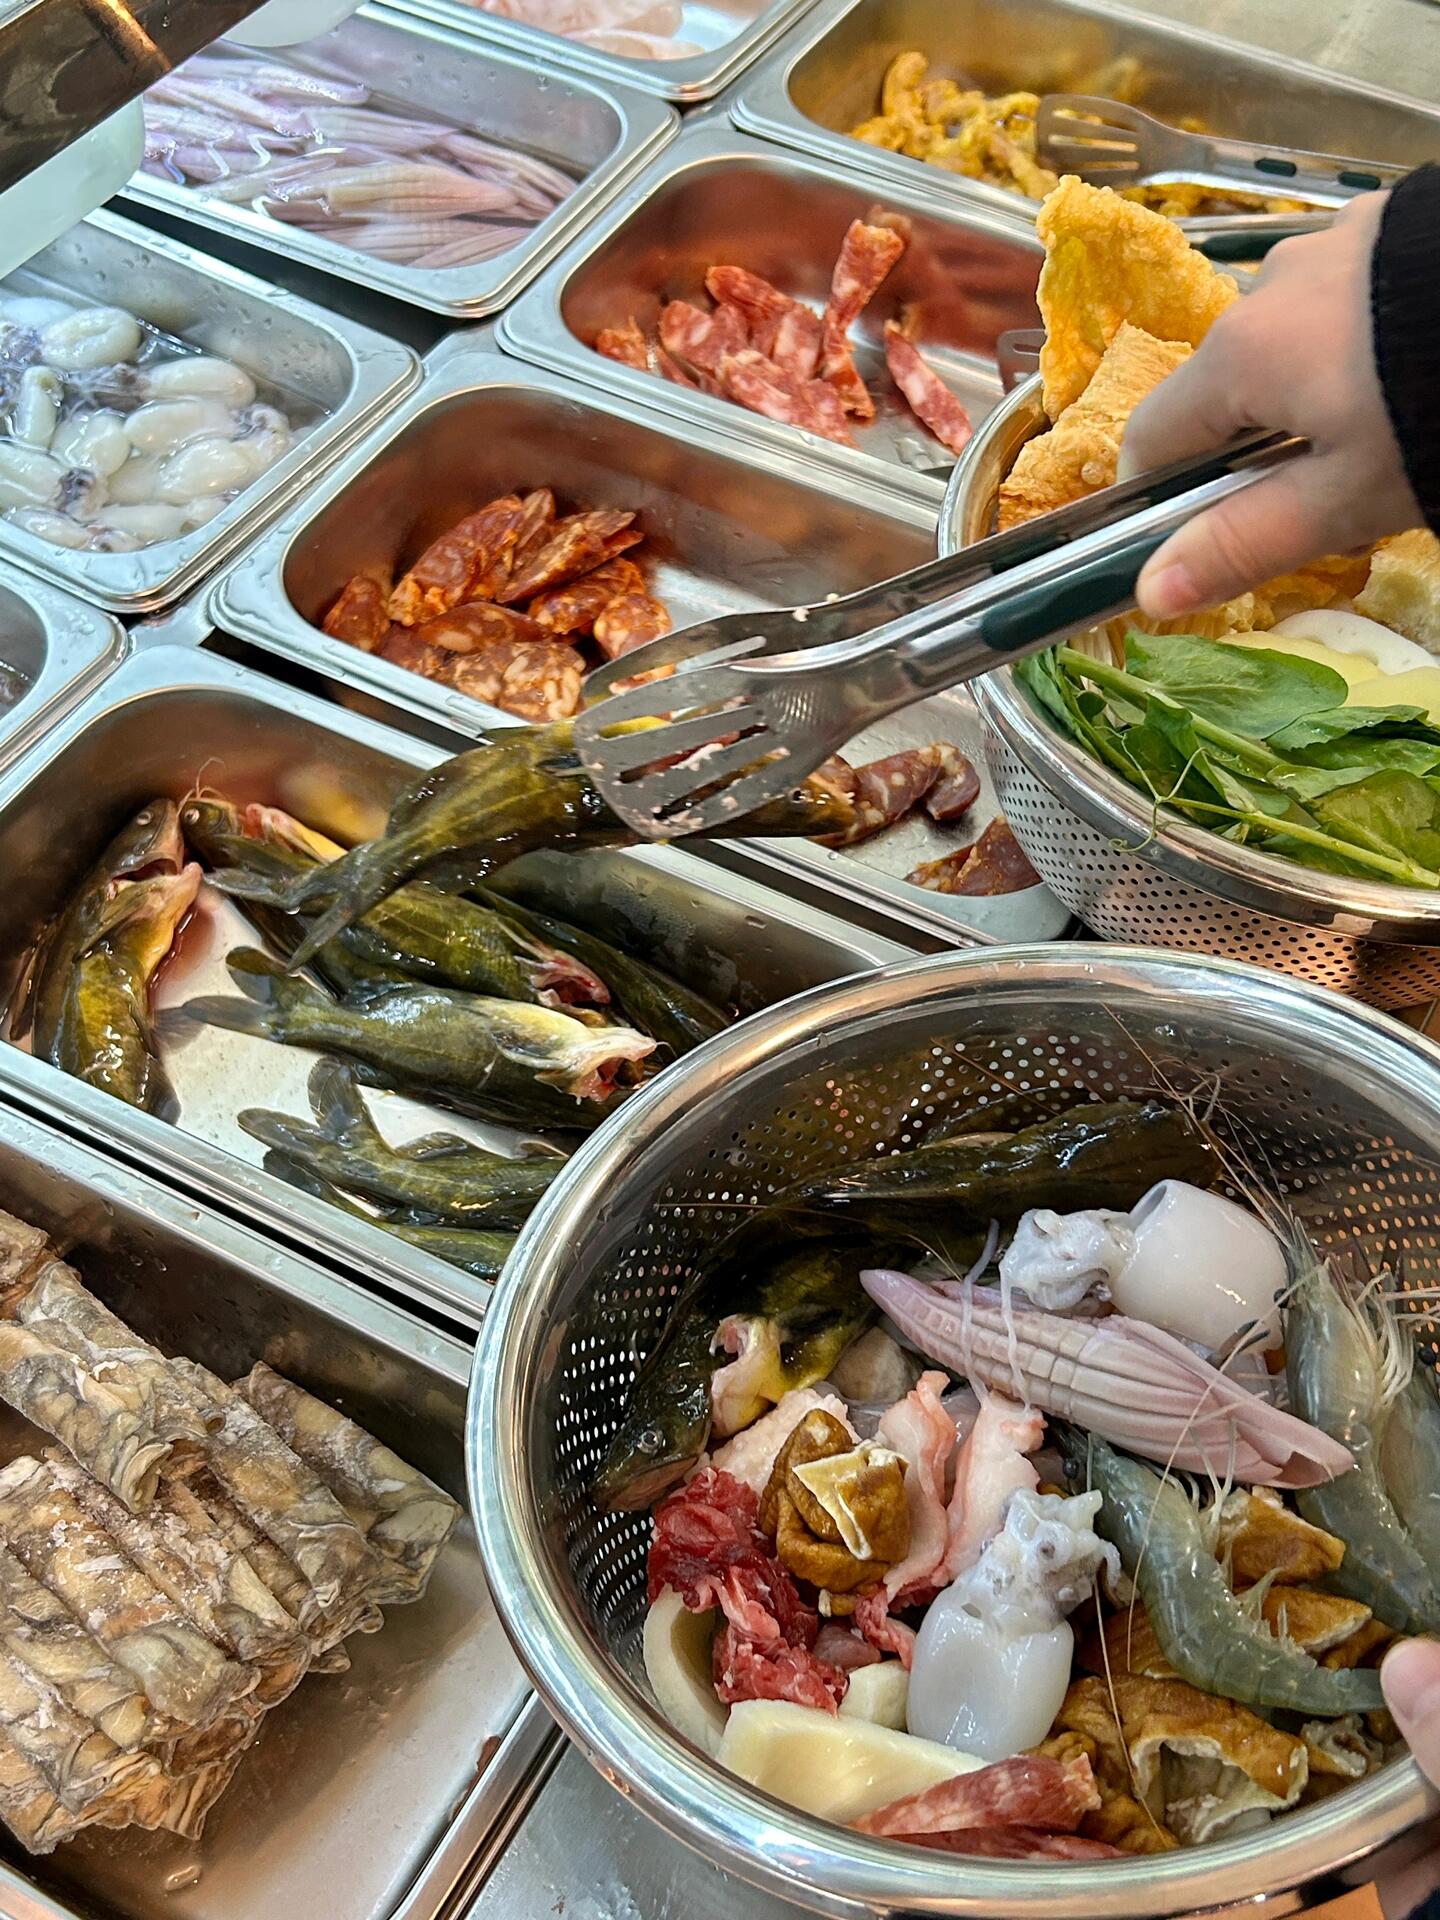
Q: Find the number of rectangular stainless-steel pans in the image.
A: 9